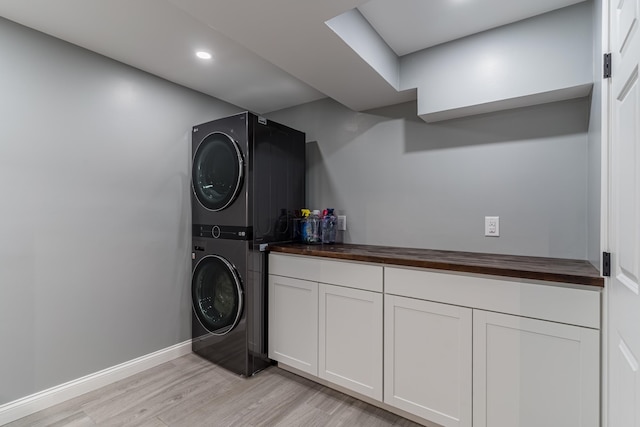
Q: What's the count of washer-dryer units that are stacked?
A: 2